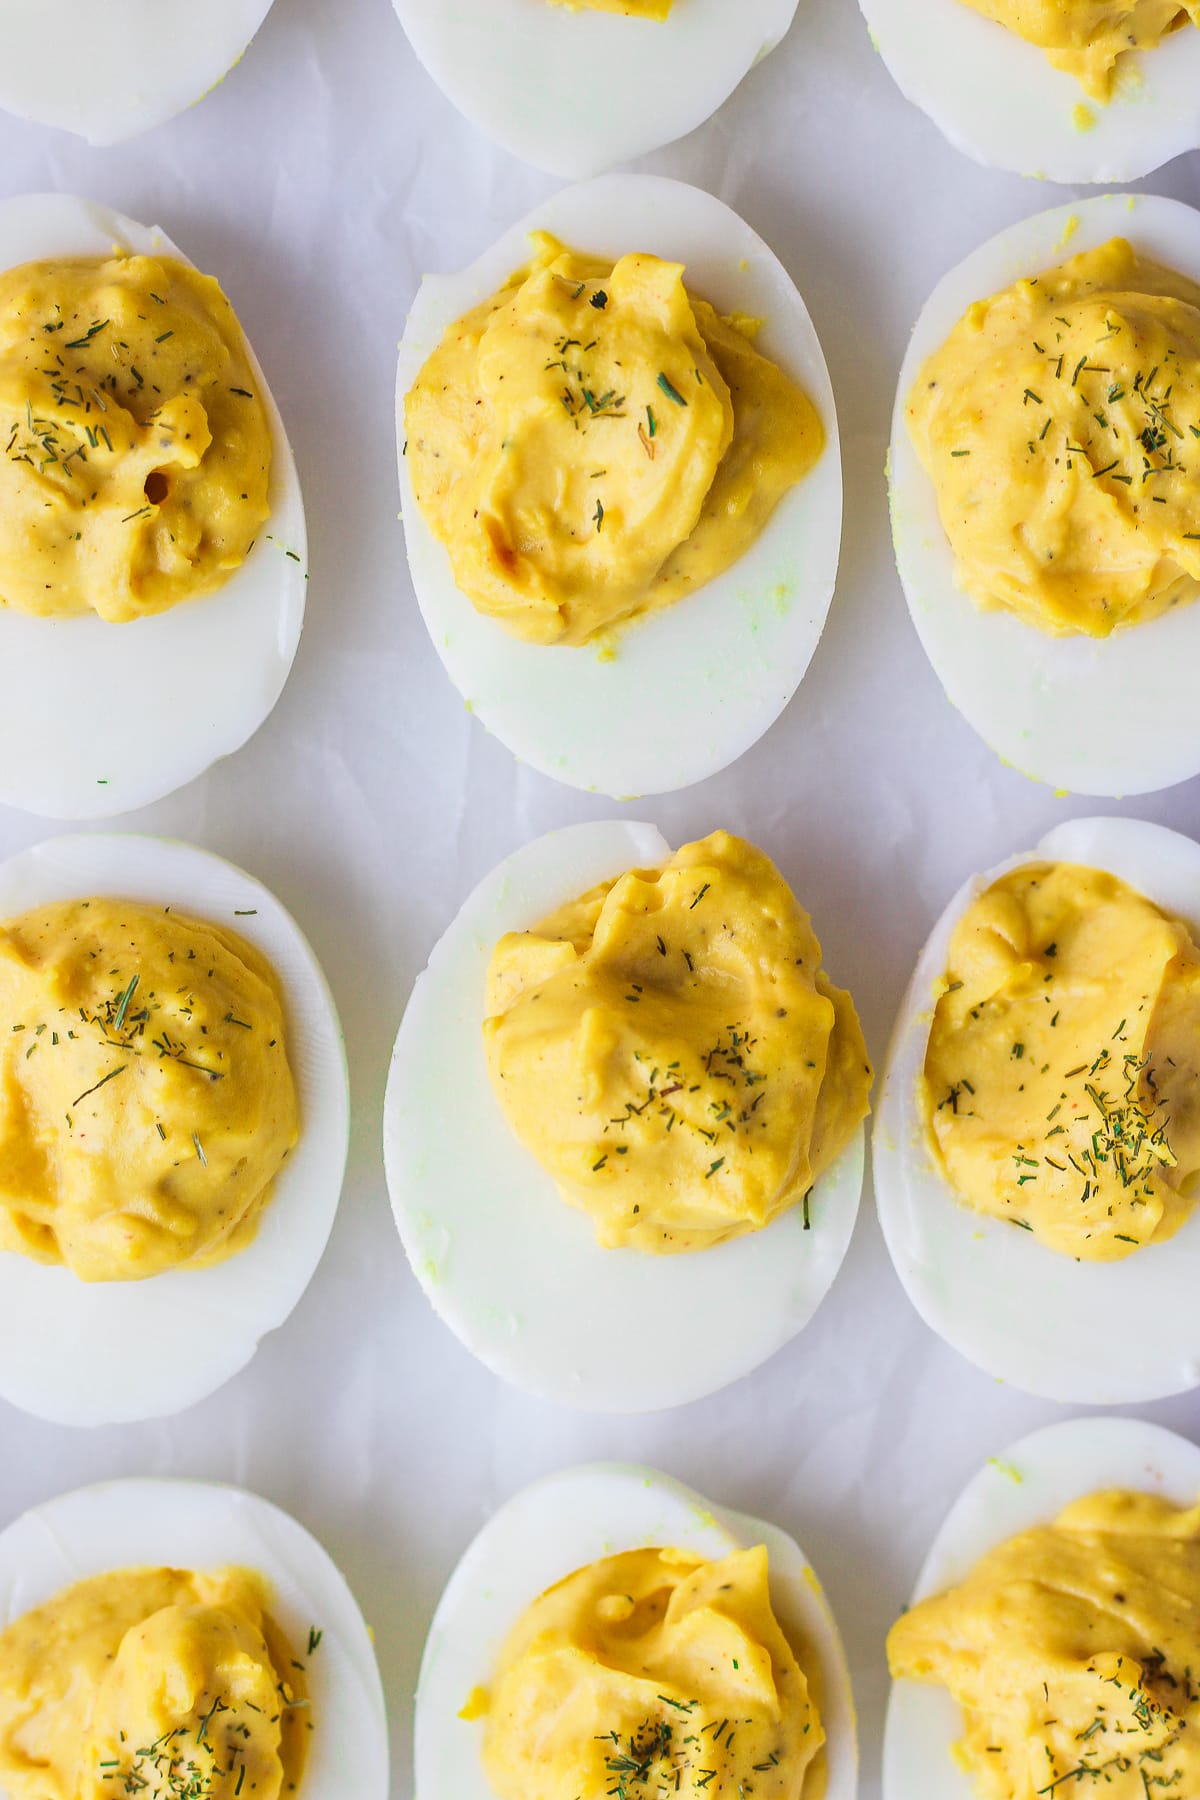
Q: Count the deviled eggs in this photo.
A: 12